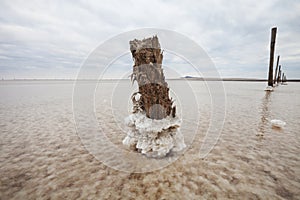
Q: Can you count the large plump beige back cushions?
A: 0